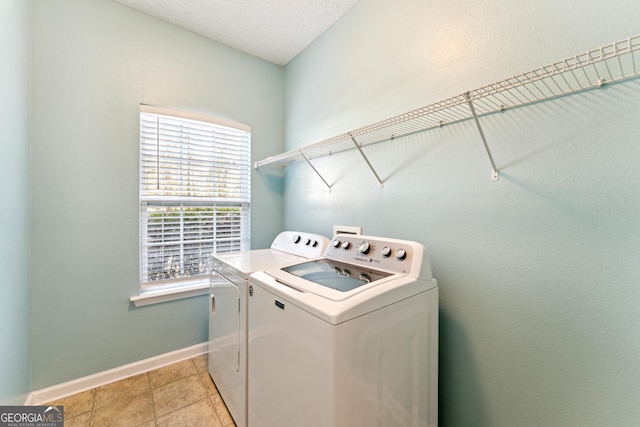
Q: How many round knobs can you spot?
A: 8